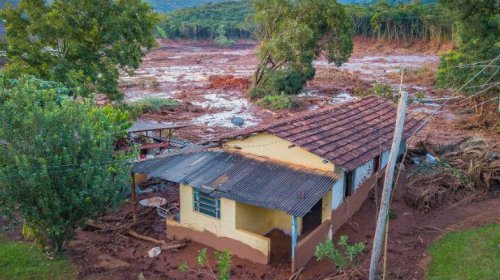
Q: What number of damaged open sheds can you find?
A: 1